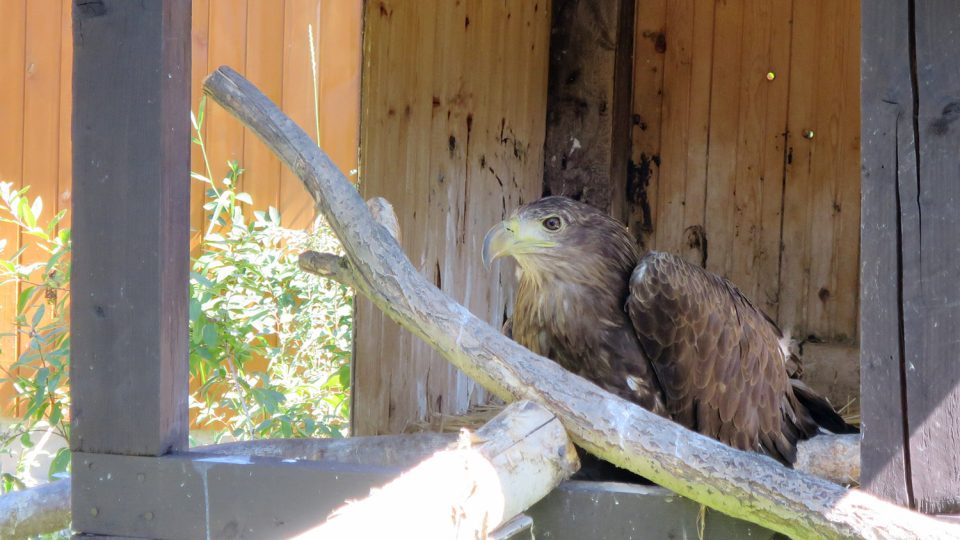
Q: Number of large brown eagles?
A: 1